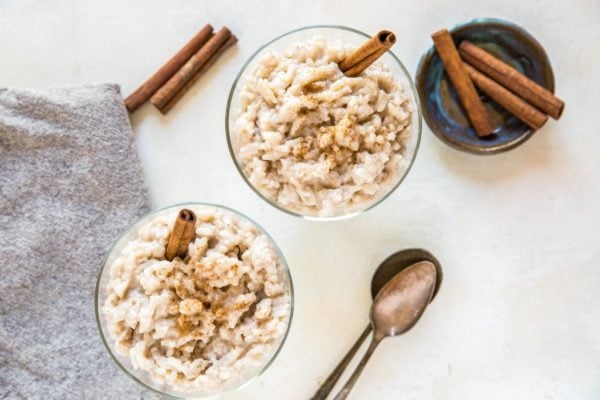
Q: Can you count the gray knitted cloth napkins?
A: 1